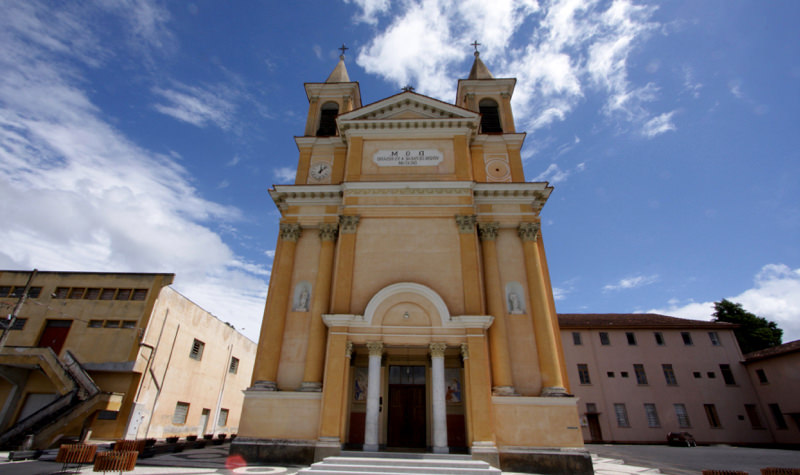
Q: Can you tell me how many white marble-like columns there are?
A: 2